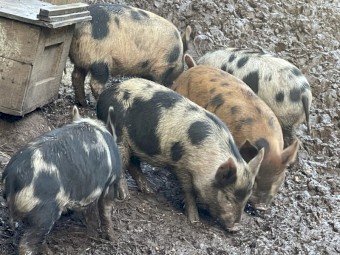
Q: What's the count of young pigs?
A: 5